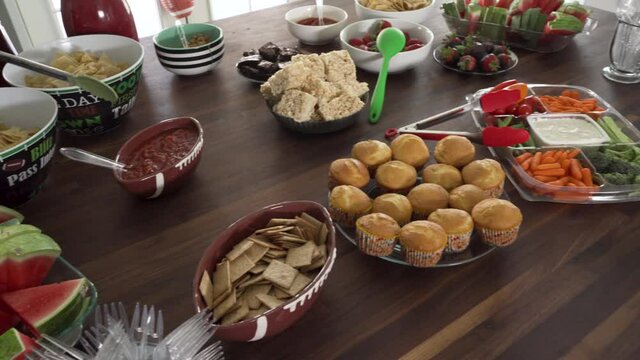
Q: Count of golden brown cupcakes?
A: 15